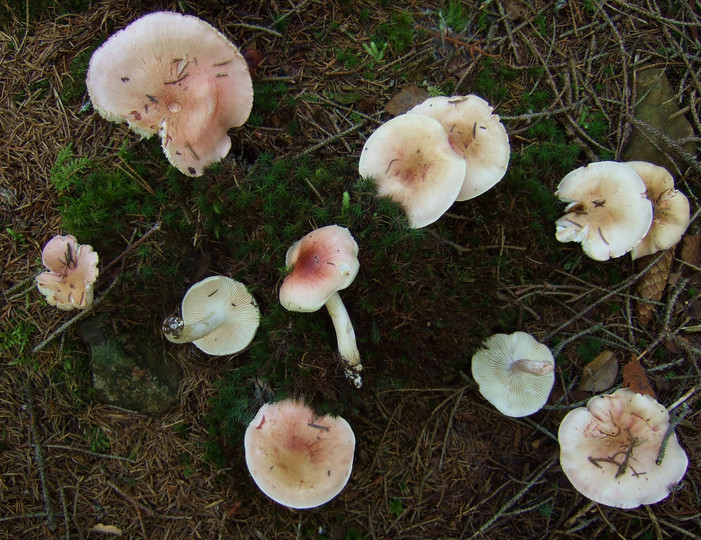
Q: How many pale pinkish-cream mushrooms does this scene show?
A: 11